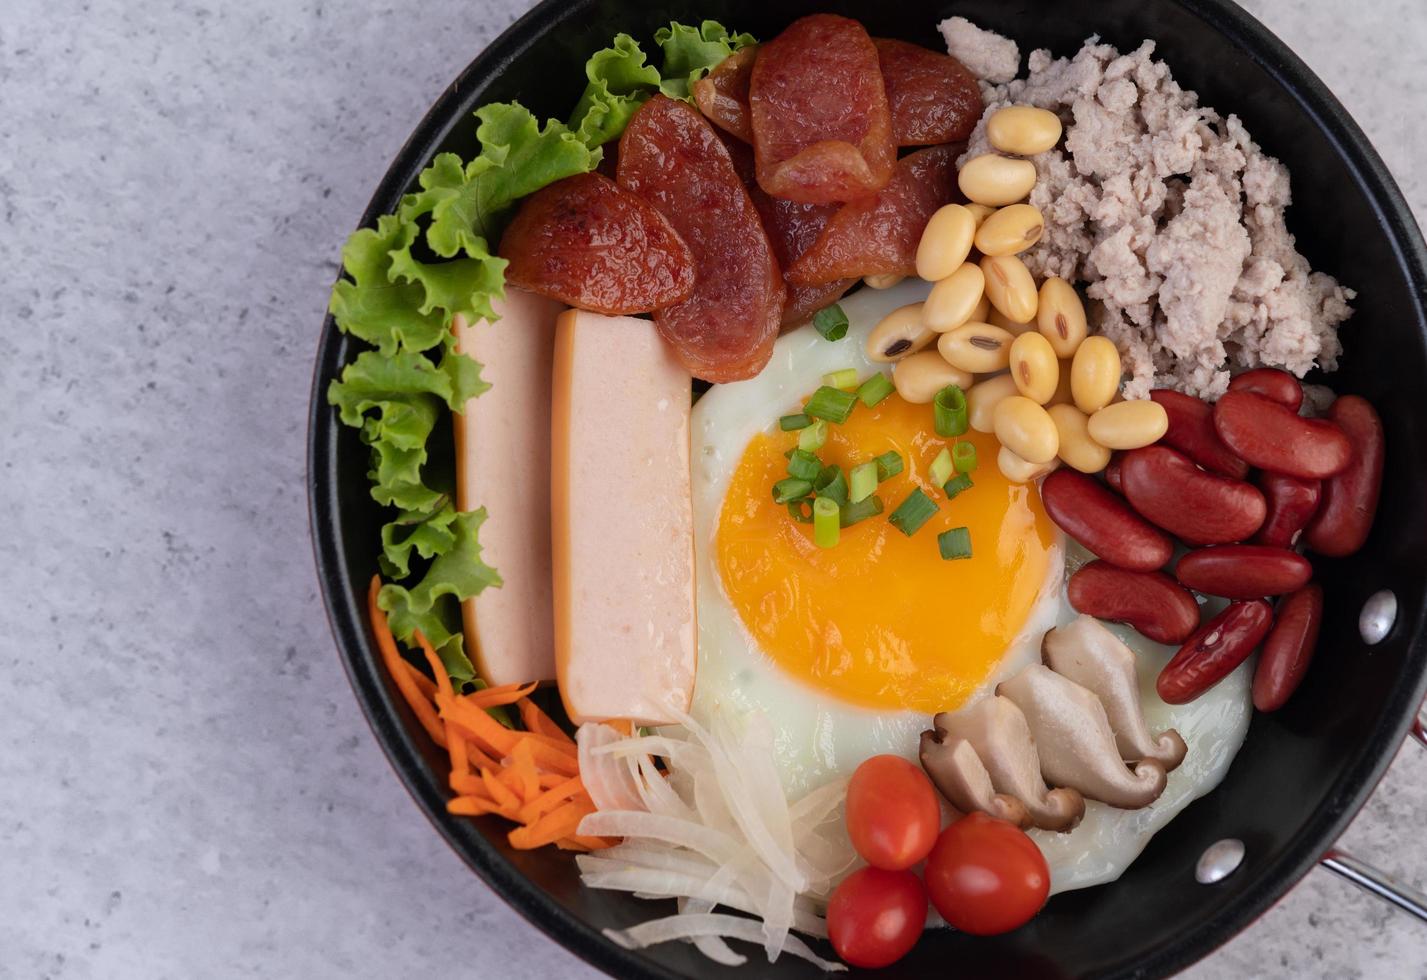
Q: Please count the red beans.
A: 12